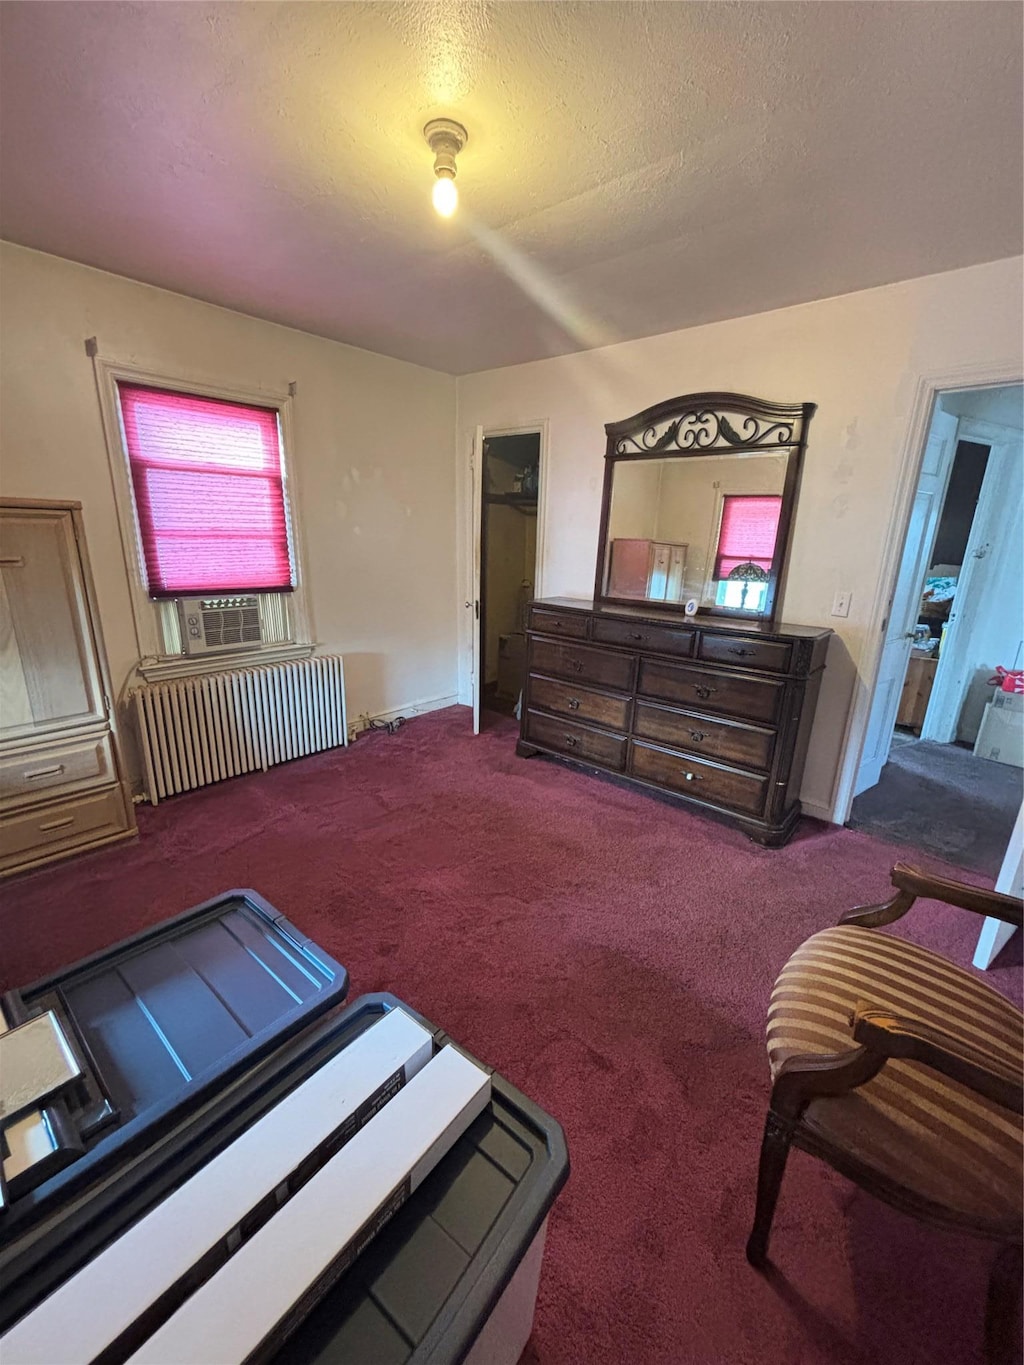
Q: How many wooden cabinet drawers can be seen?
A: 11